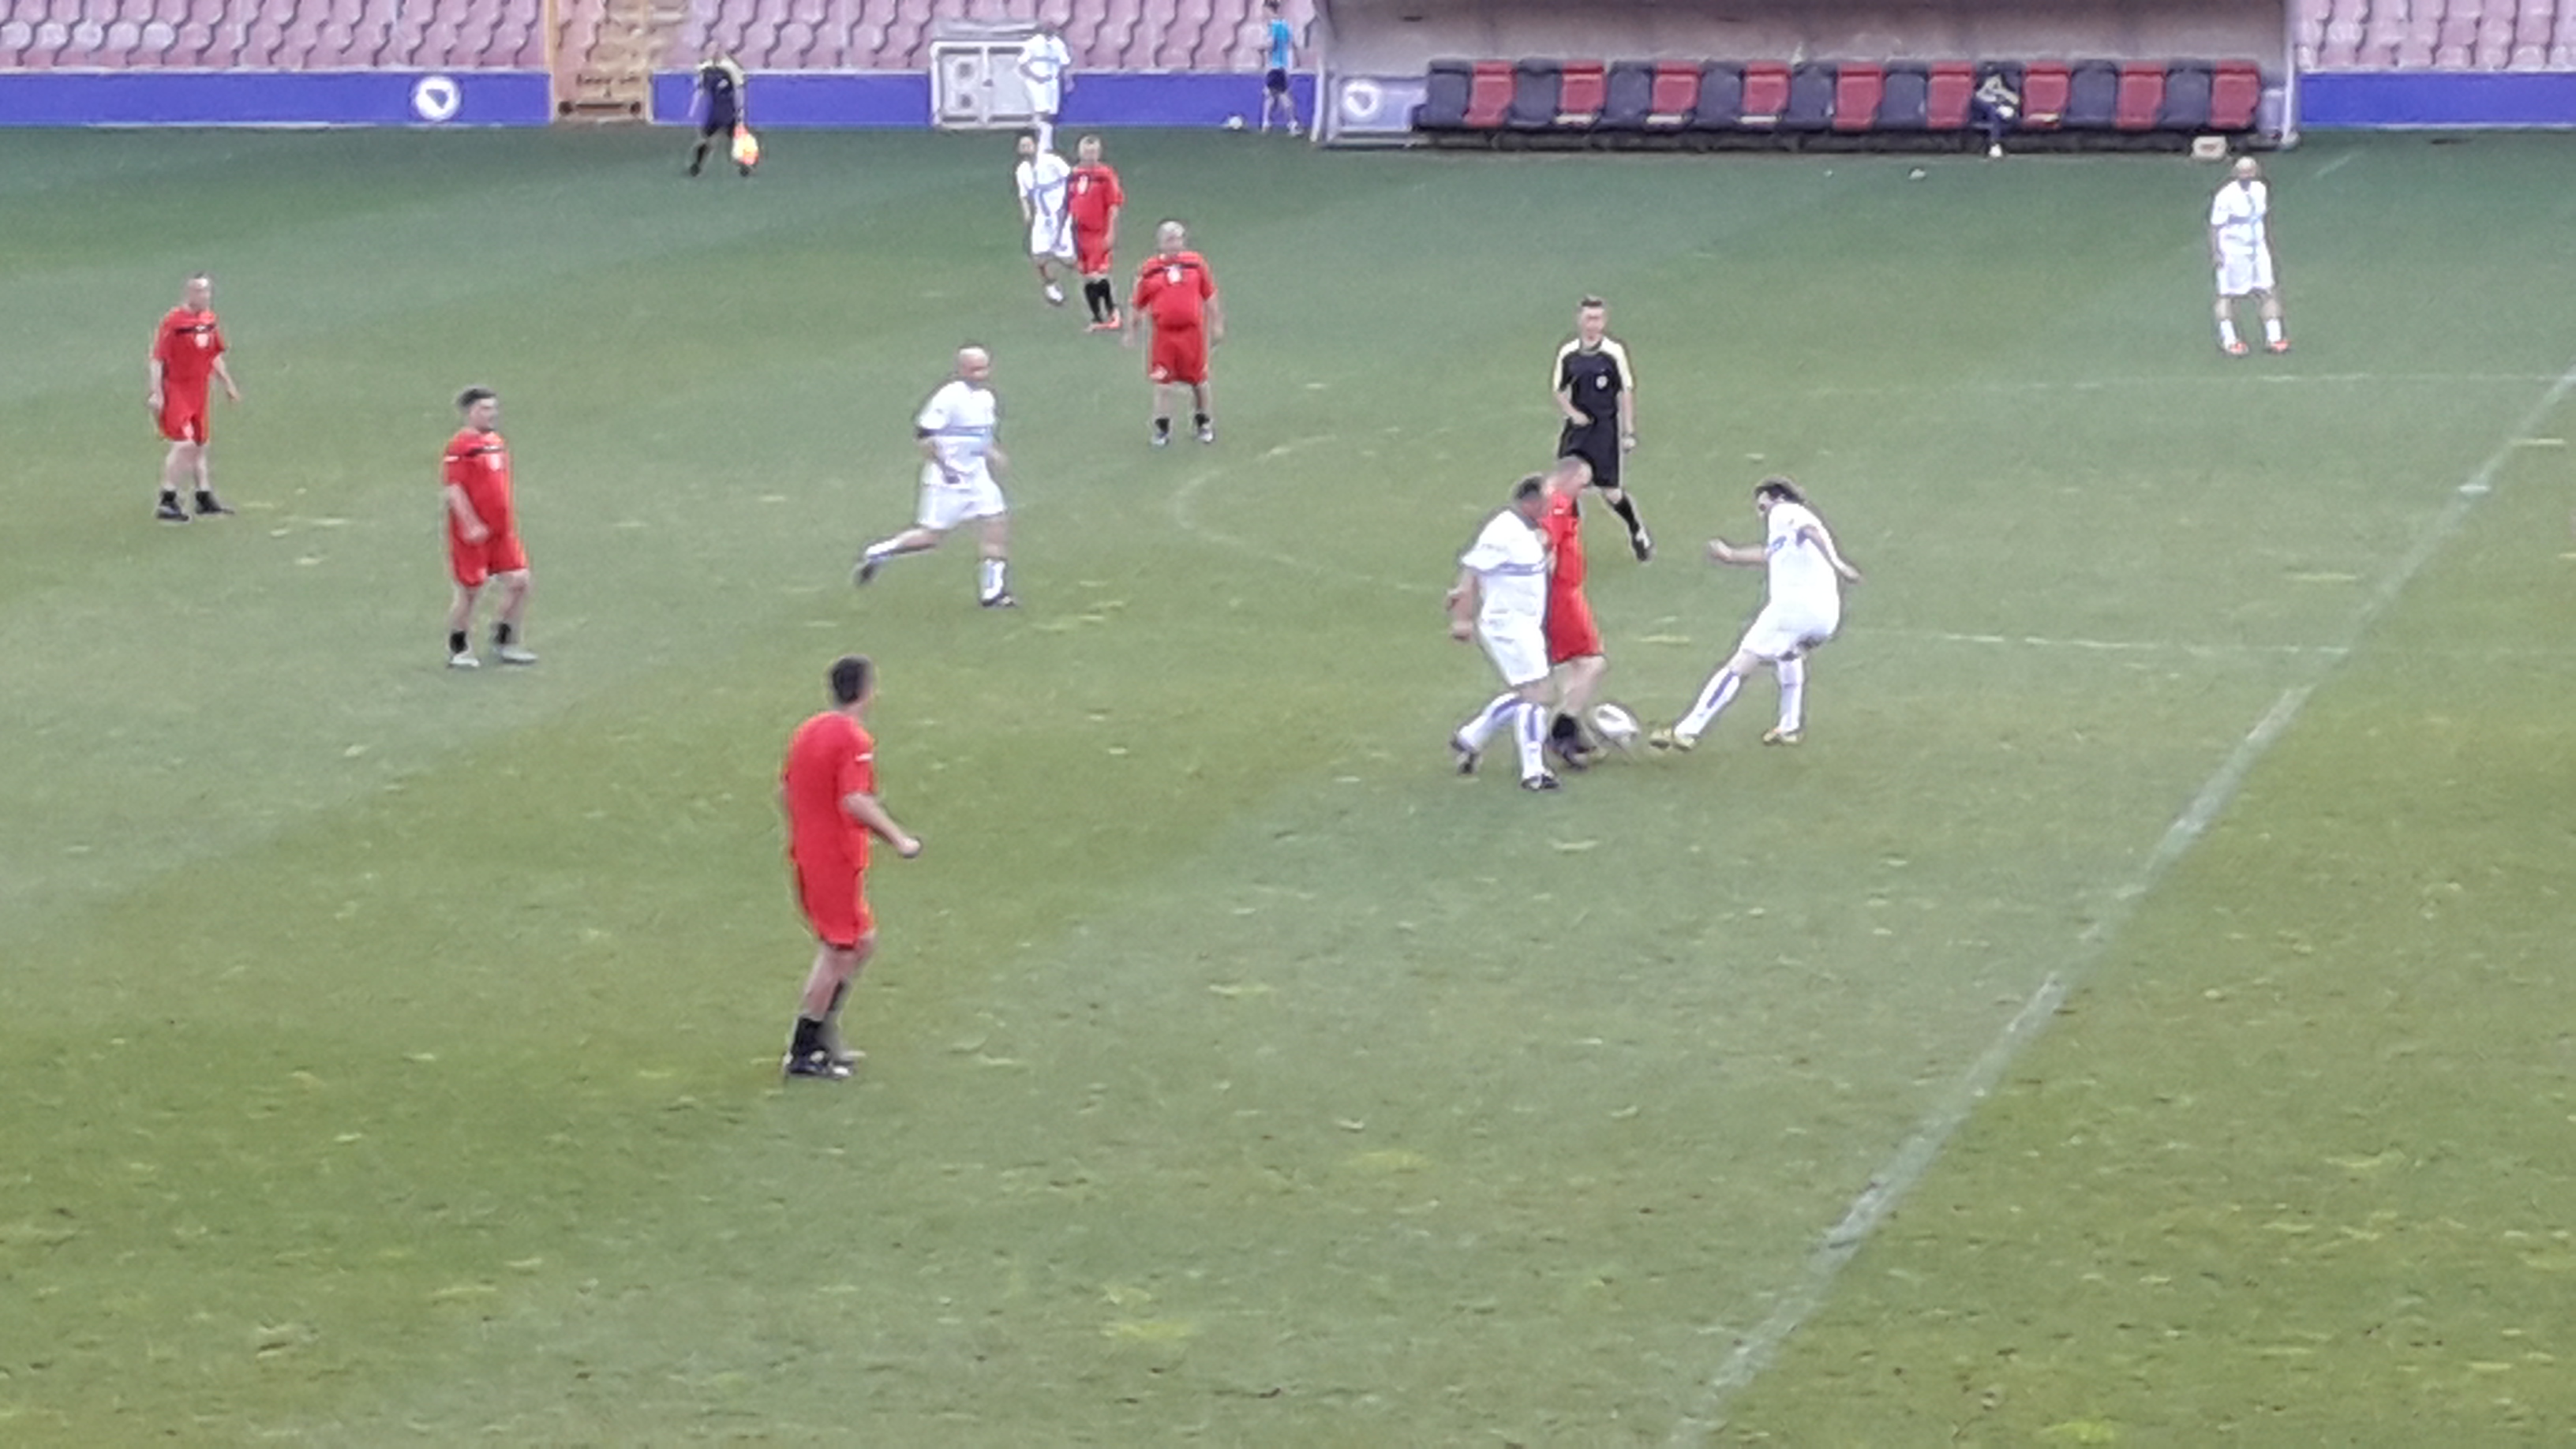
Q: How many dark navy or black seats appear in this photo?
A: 9